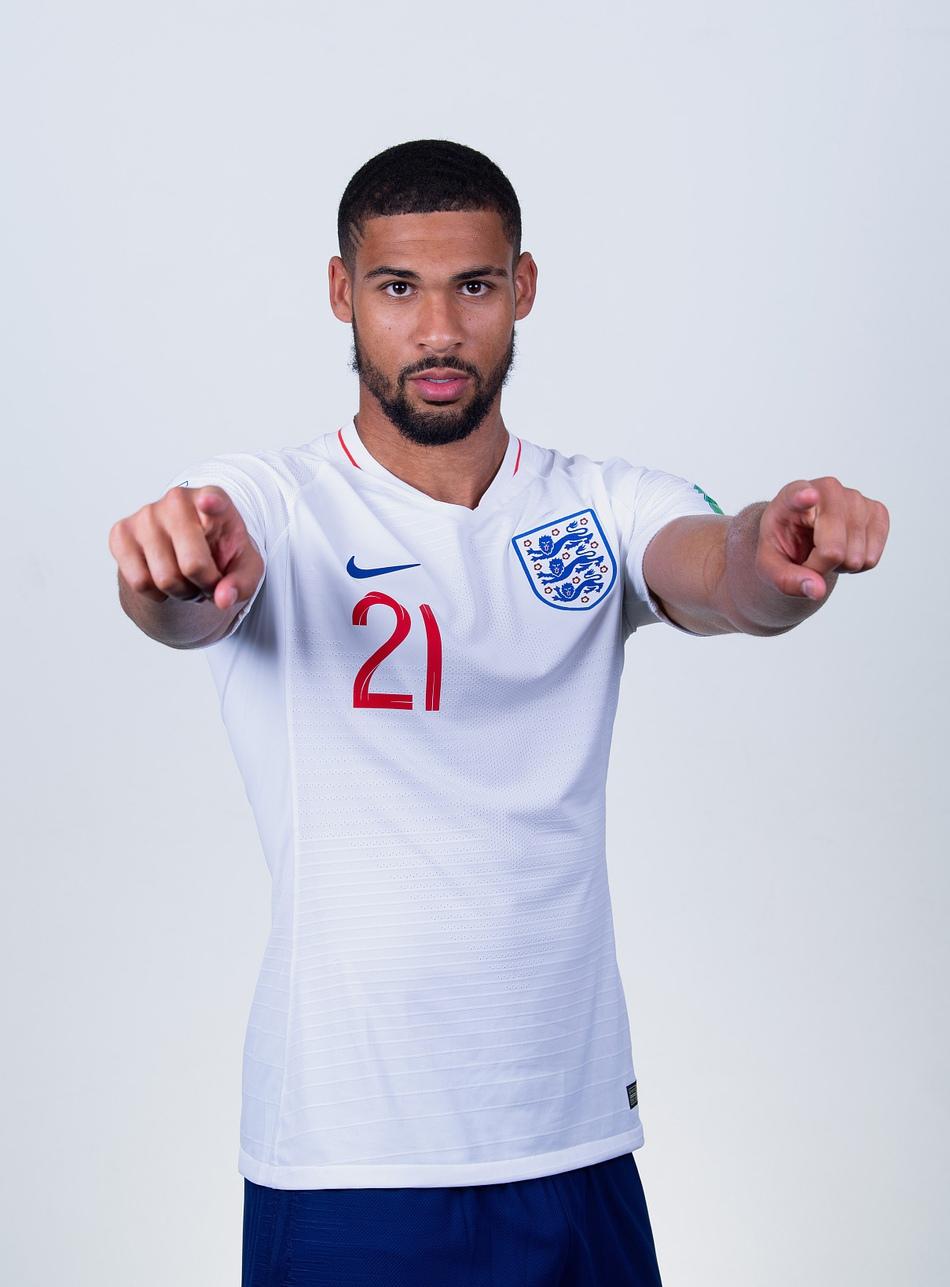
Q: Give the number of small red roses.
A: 10